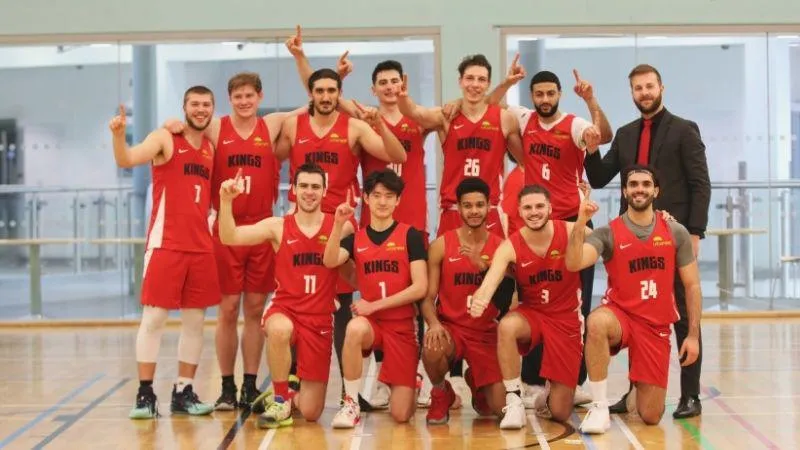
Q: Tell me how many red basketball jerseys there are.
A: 11